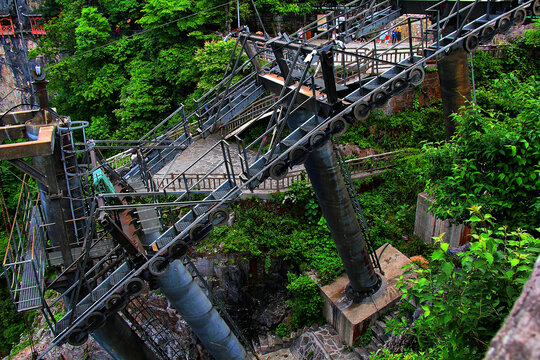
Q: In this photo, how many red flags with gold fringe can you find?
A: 0